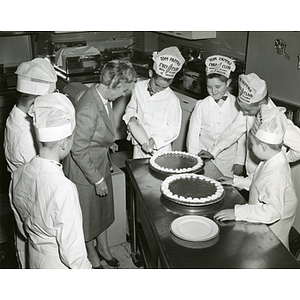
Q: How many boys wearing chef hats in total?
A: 6